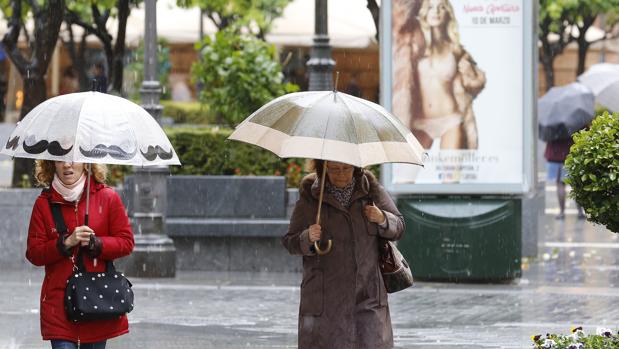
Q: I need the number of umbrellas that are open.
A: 4